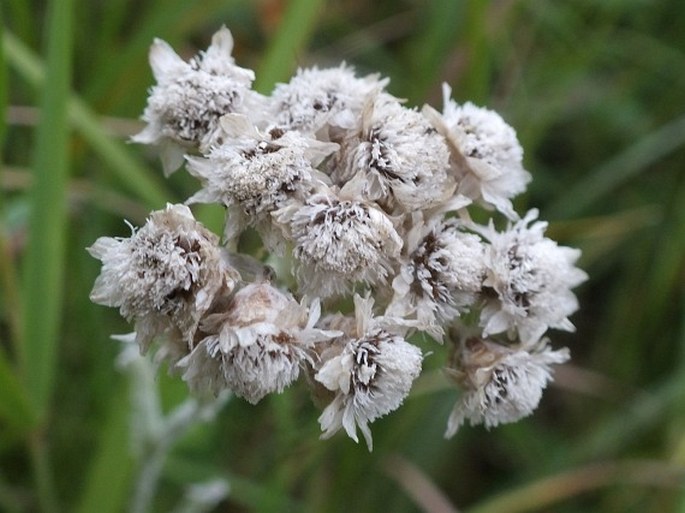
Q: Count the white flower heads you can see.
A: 12